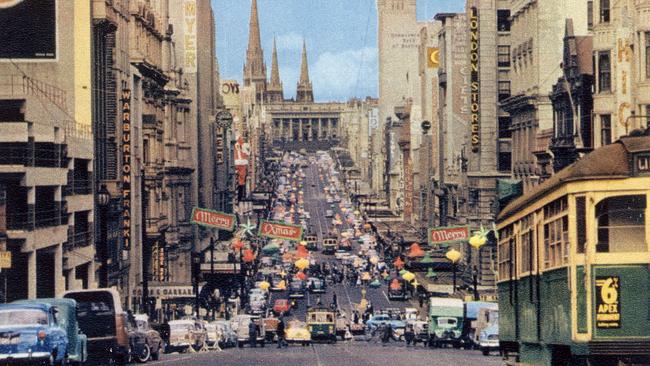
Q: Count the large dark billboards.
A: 1